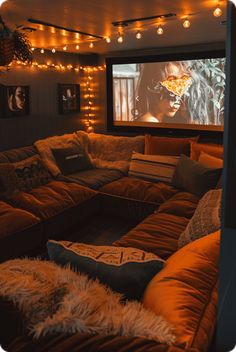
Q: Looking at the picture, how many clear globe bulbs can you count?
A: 12